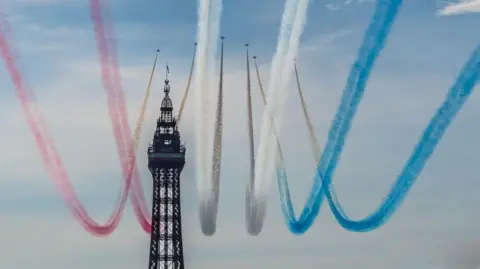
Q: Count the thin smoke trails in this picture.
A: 6